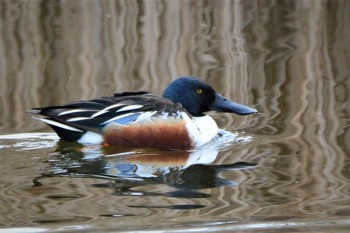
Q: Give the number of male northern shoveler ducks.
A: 1